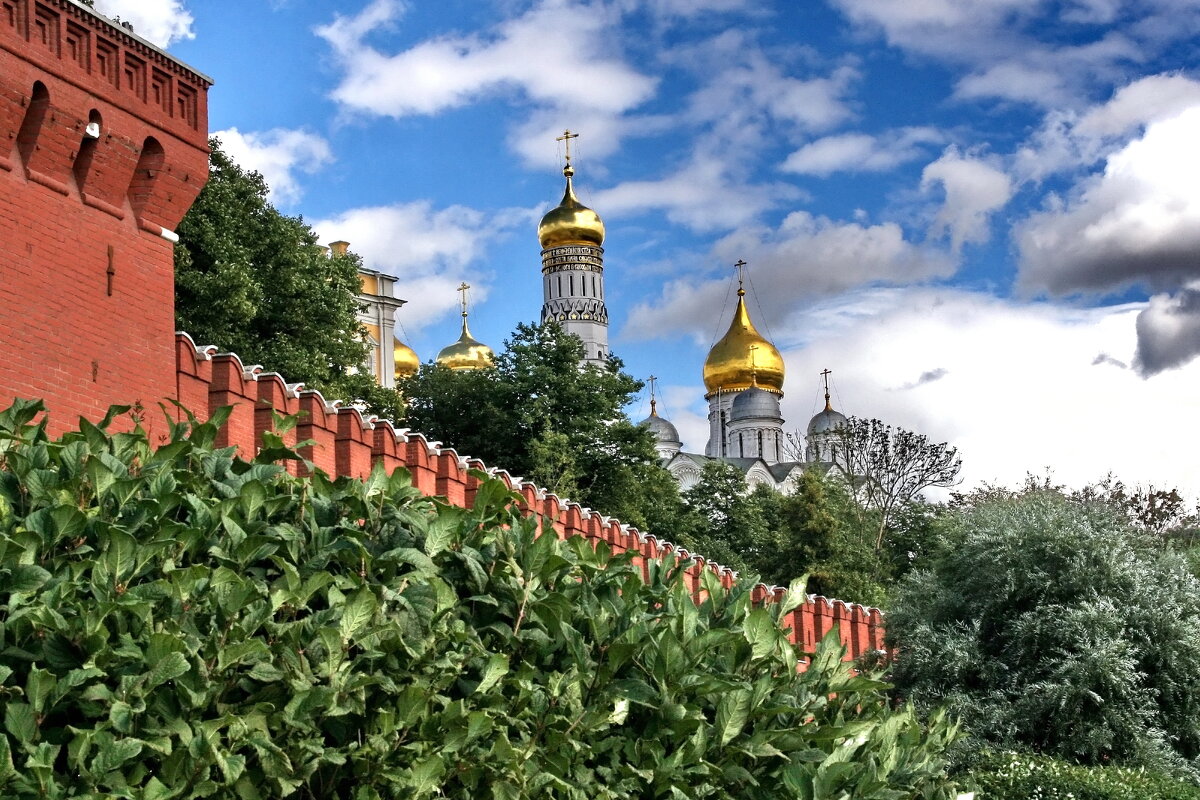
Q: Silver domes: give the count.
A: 3